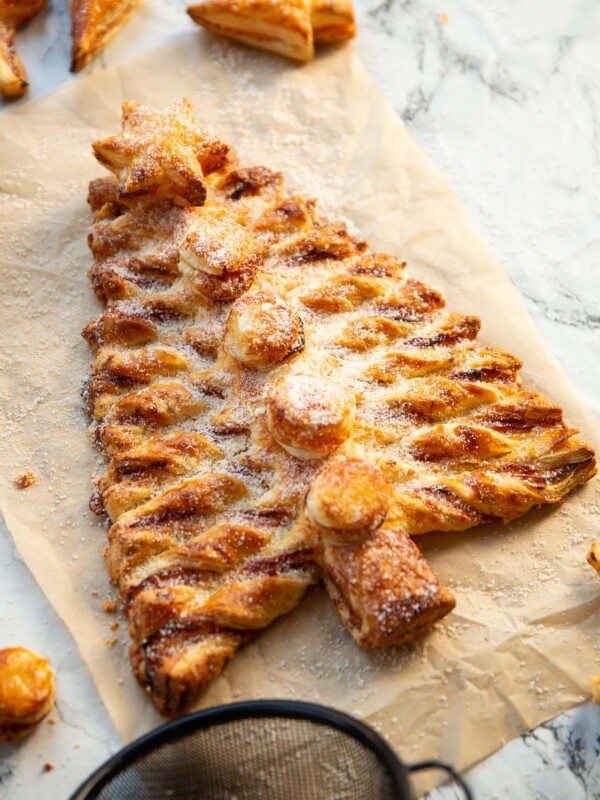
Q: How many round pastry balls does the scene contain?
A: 5